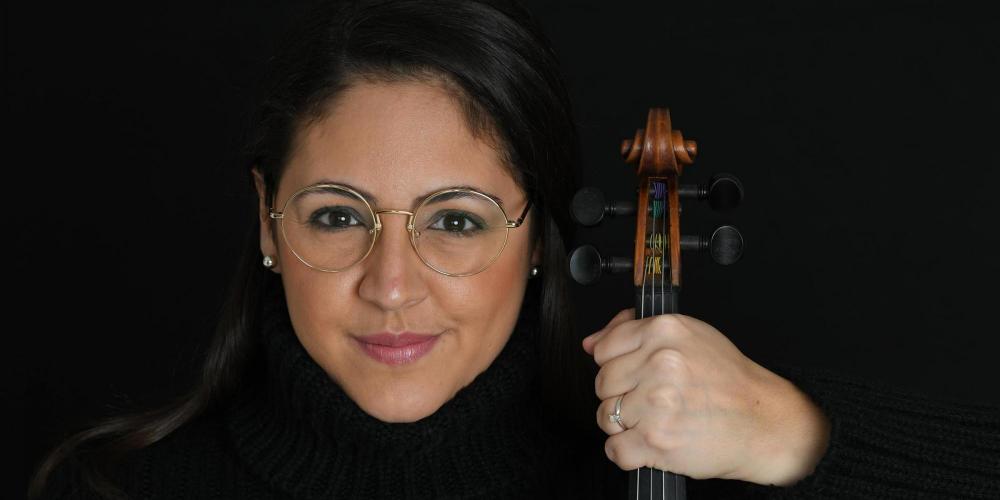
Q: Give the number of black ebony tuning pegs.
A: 4